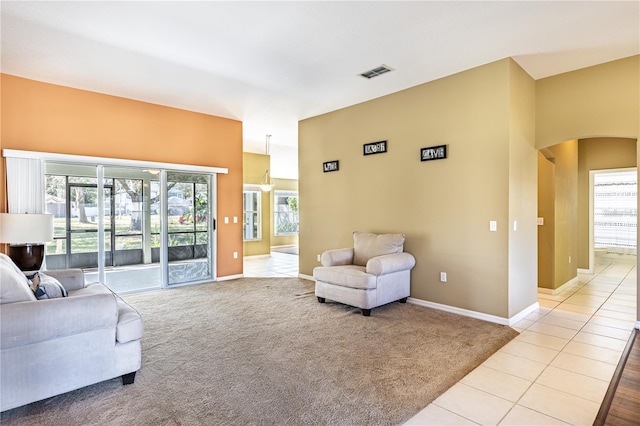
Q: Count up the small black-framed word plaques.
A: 3